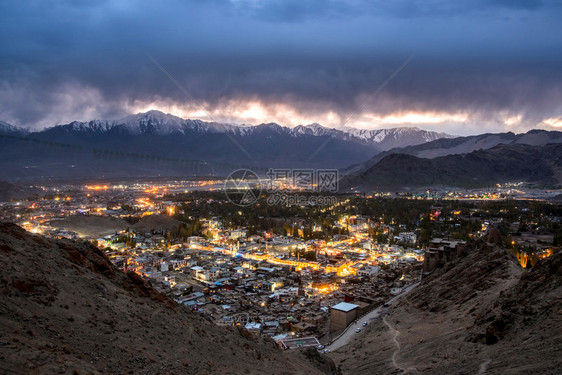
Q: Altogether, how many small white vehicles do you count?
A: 4